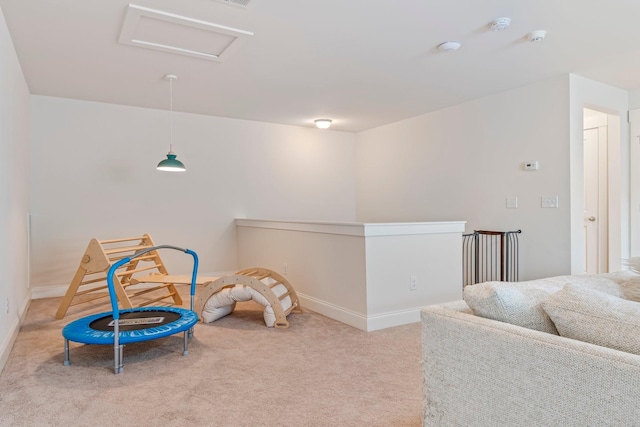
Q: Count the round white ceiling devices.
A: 3